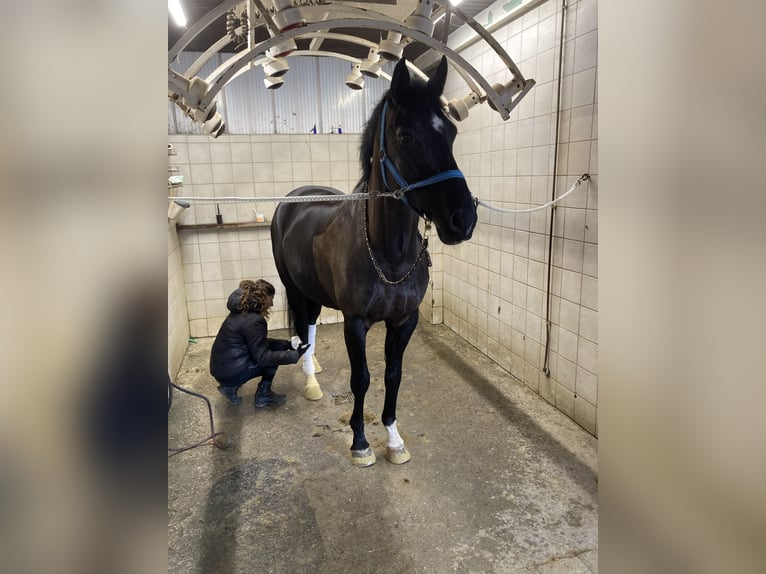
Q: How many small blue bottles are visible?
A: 2